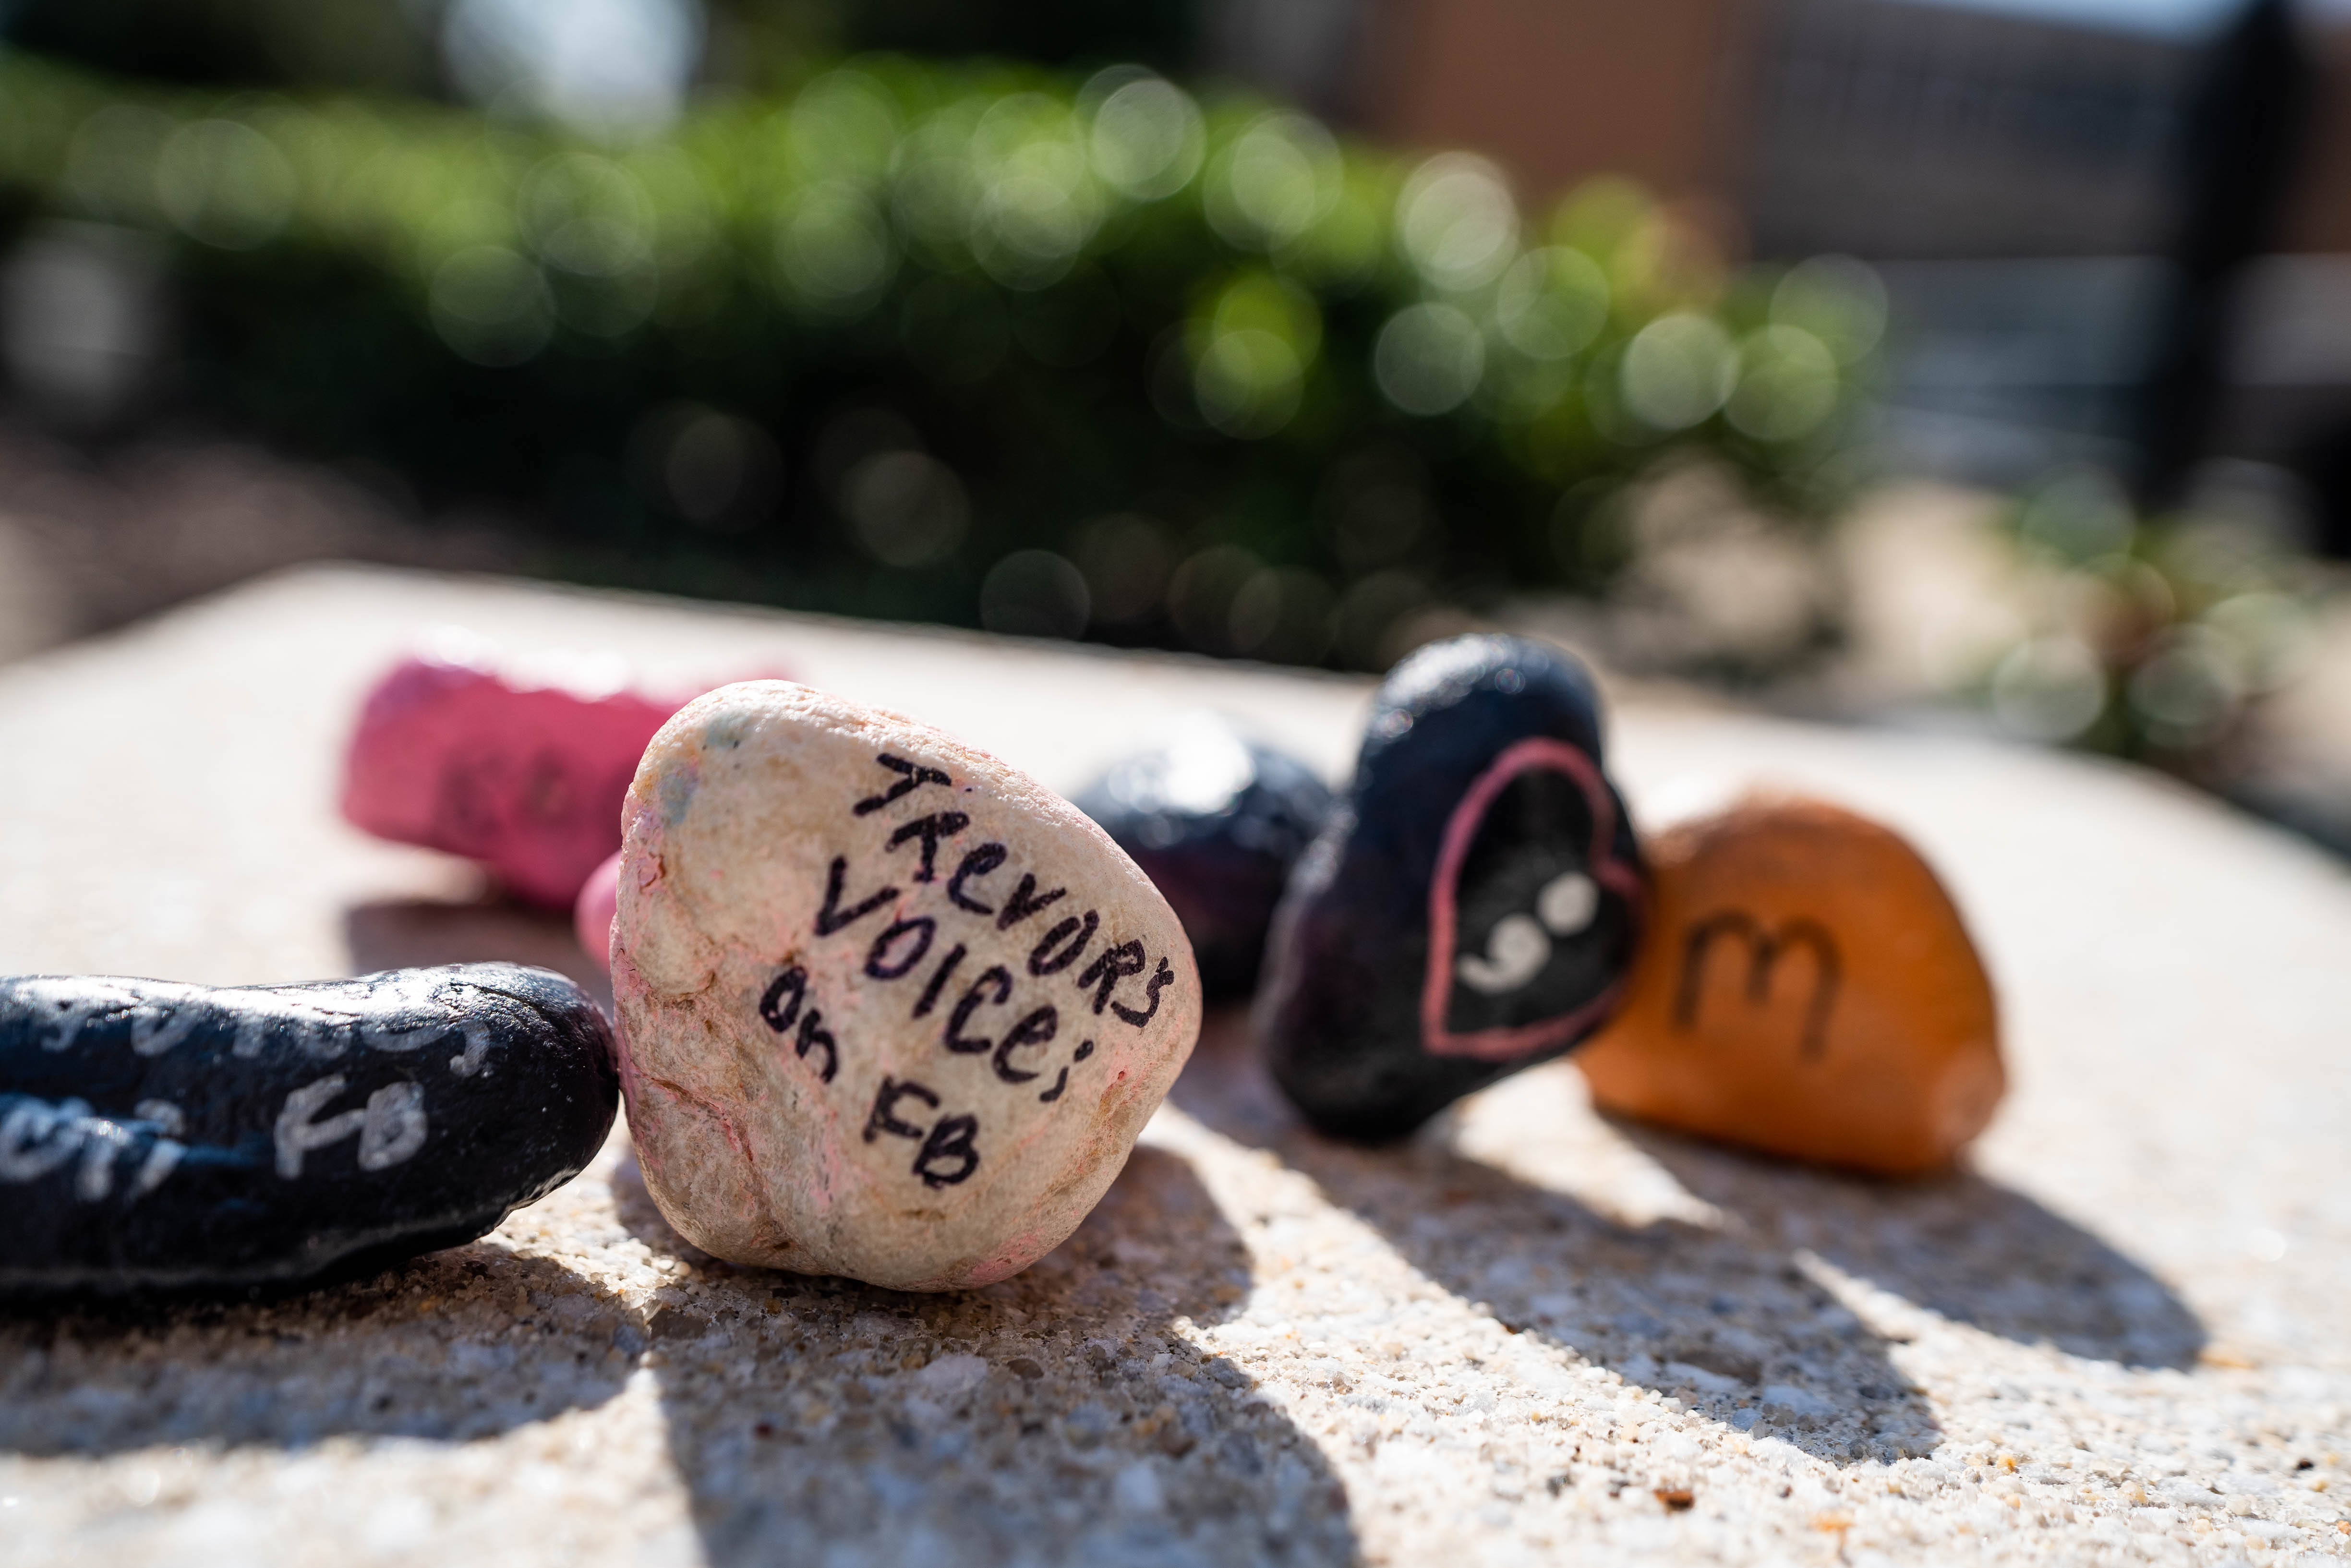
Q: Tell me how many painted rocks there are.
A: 7